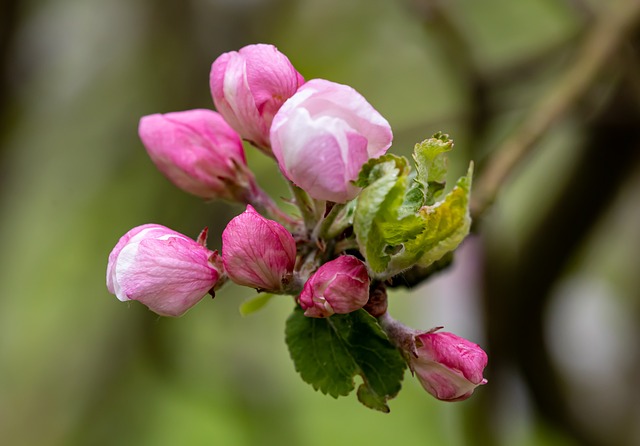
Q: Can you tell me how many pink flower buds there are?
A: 7